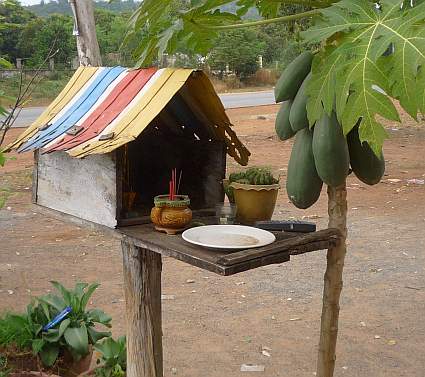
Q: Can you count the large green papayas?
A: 6